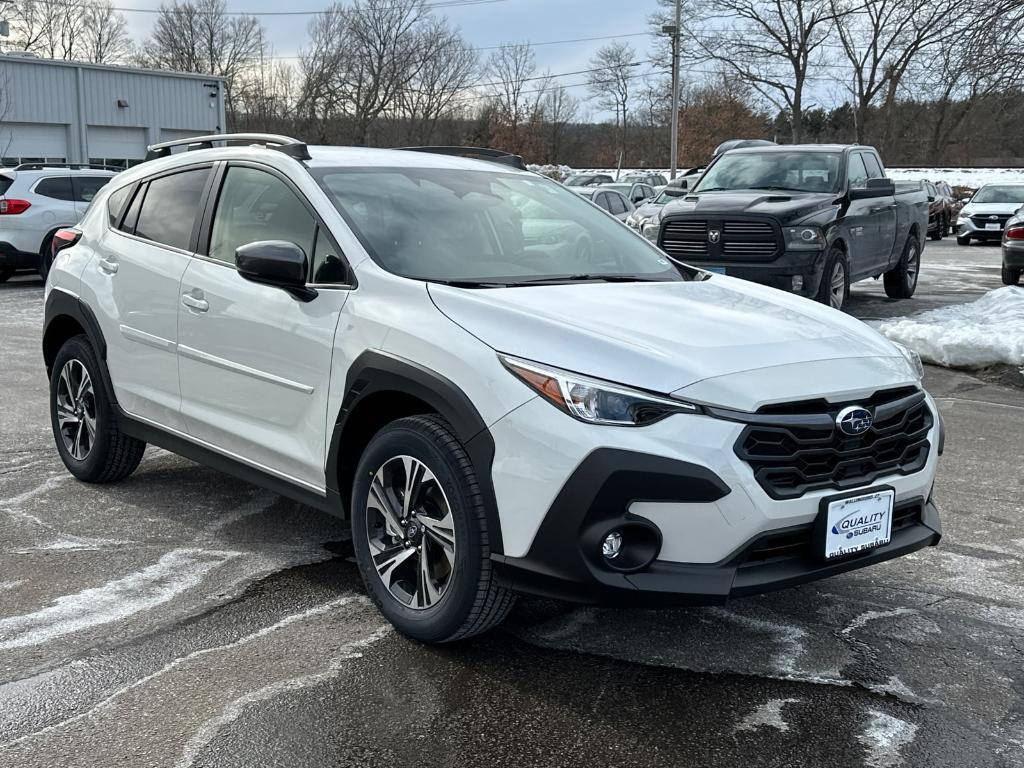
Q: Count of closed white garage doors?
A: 3